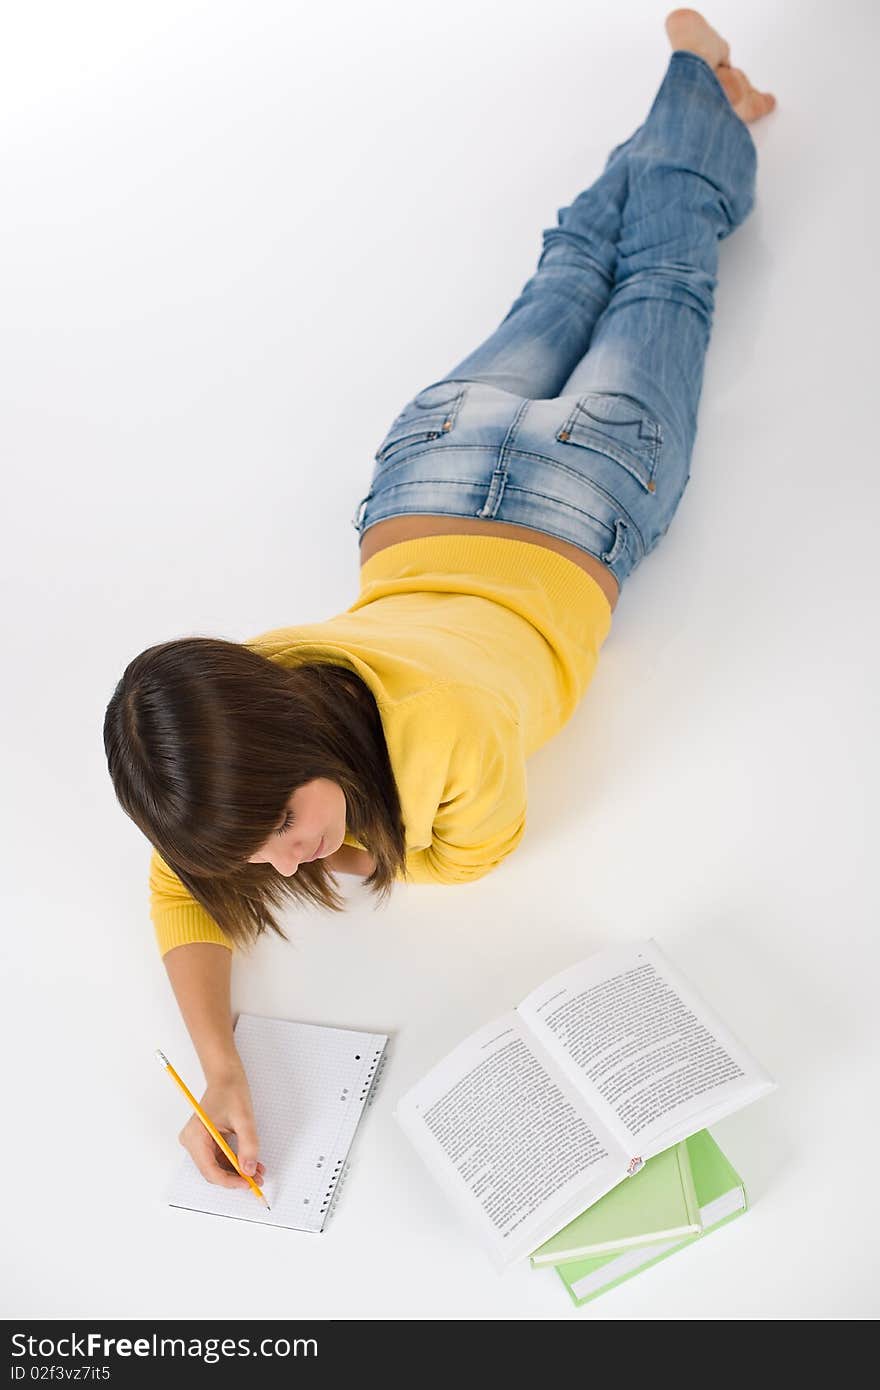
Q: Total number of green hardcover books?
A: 2